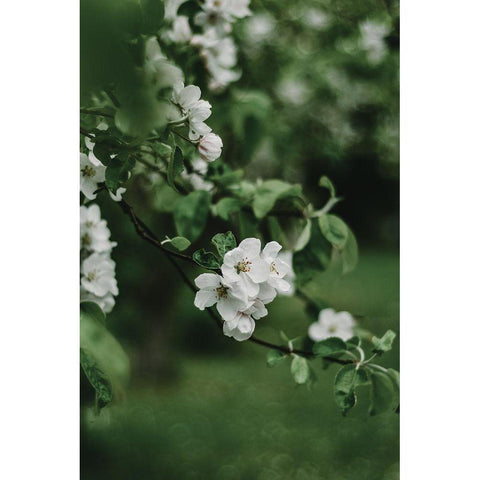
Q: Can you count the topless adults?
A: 0